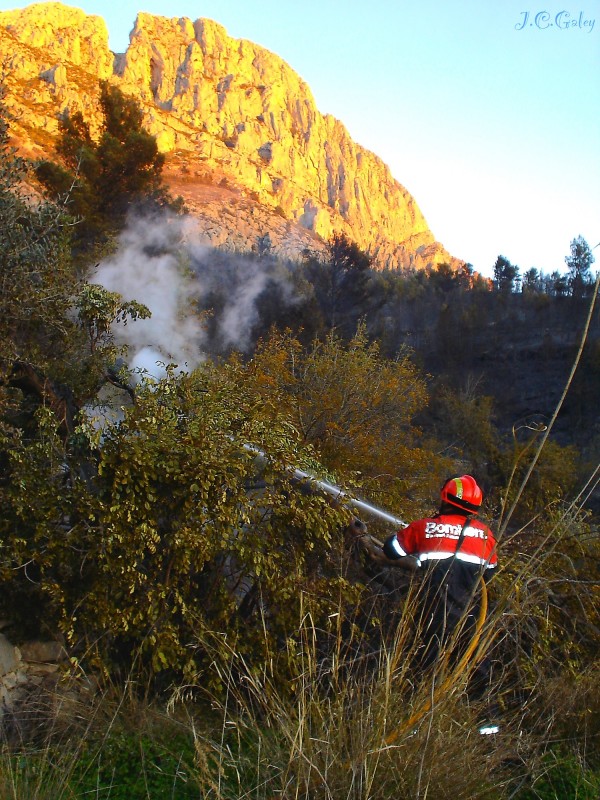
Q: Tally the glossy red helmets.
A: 1